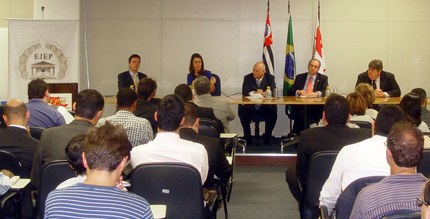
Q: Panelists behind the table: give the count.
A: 5